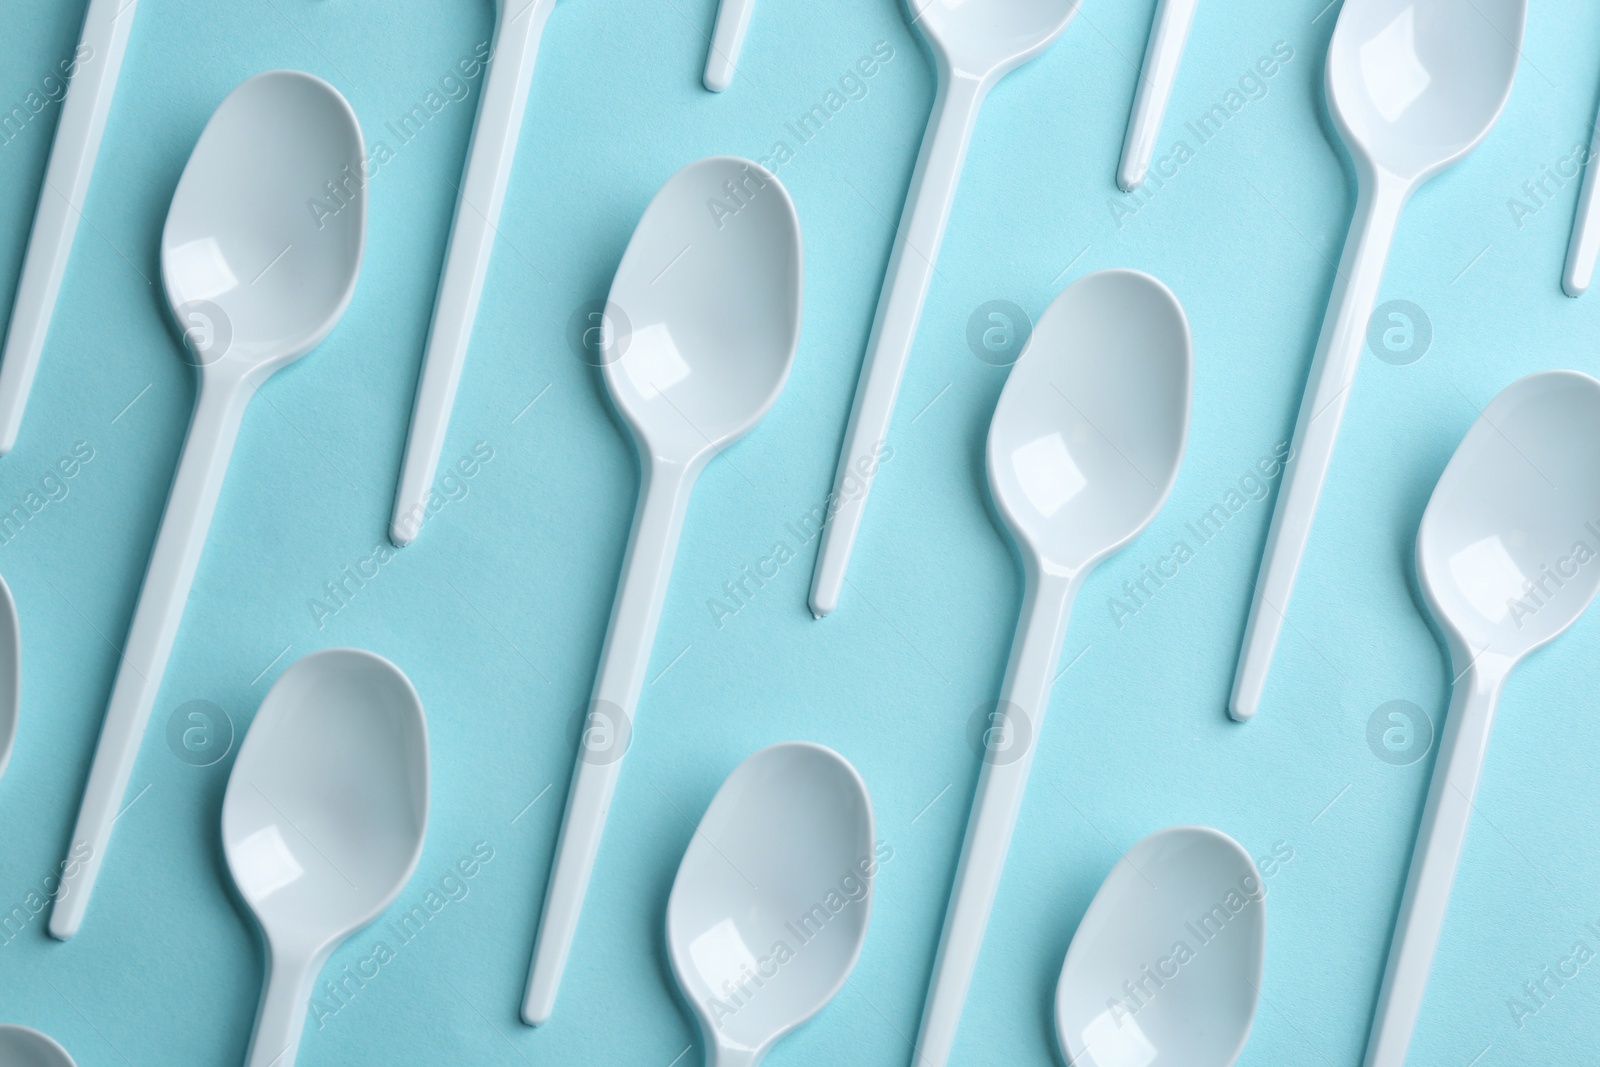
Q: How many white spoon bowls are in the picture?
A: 11